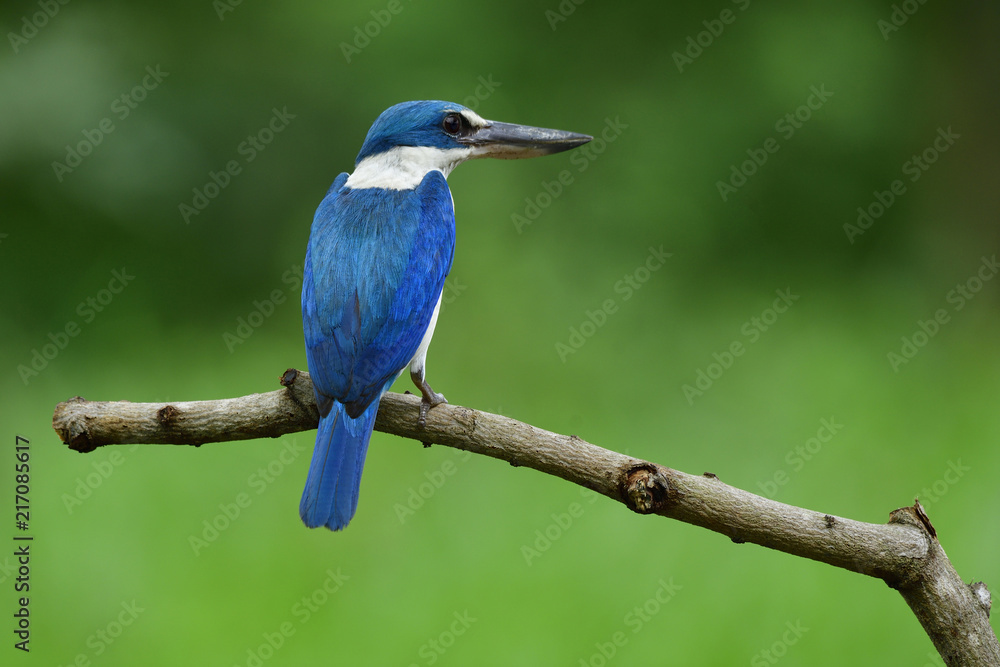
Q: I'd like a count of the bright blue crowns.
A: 1